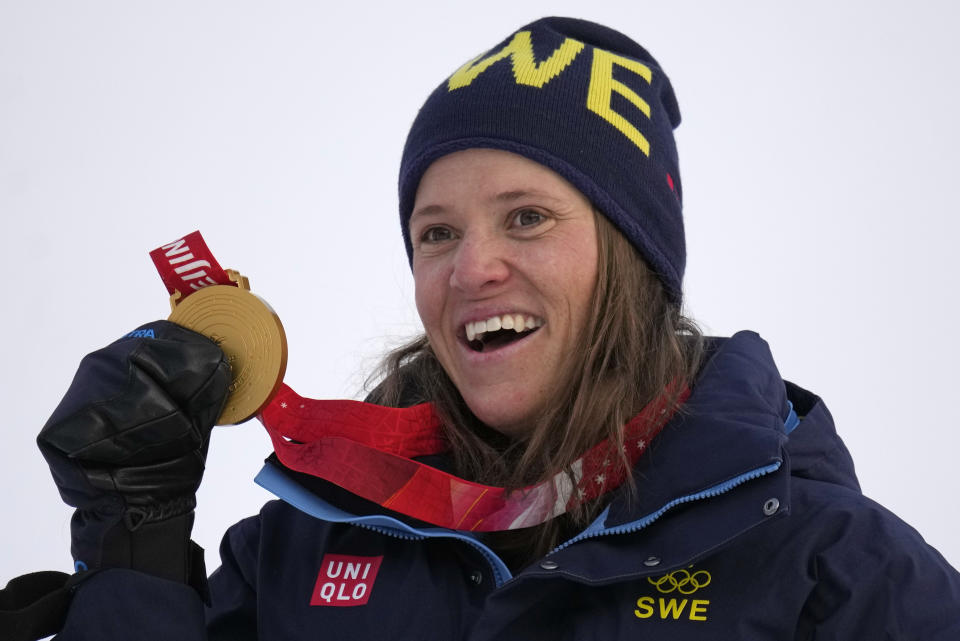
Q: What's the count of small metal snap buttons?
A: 4